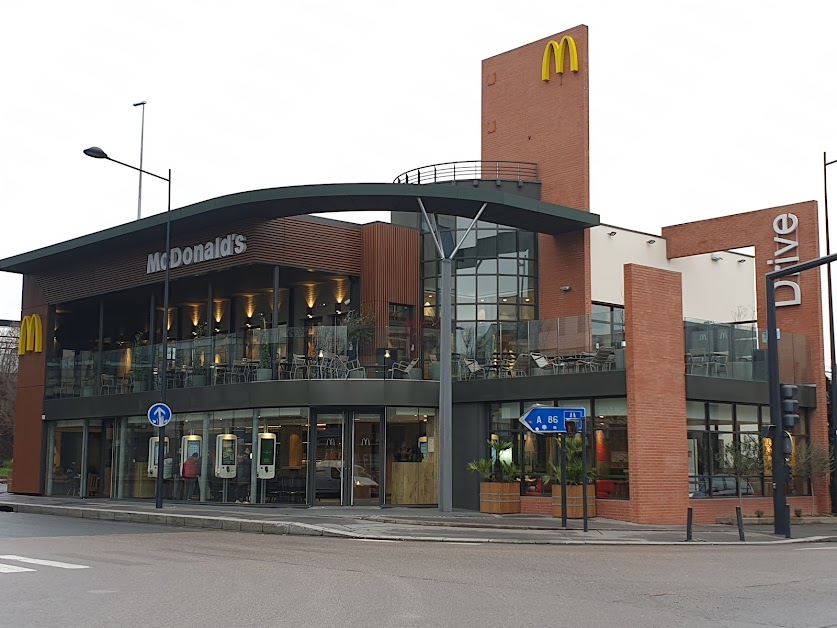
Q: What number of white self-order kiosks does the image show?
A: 4